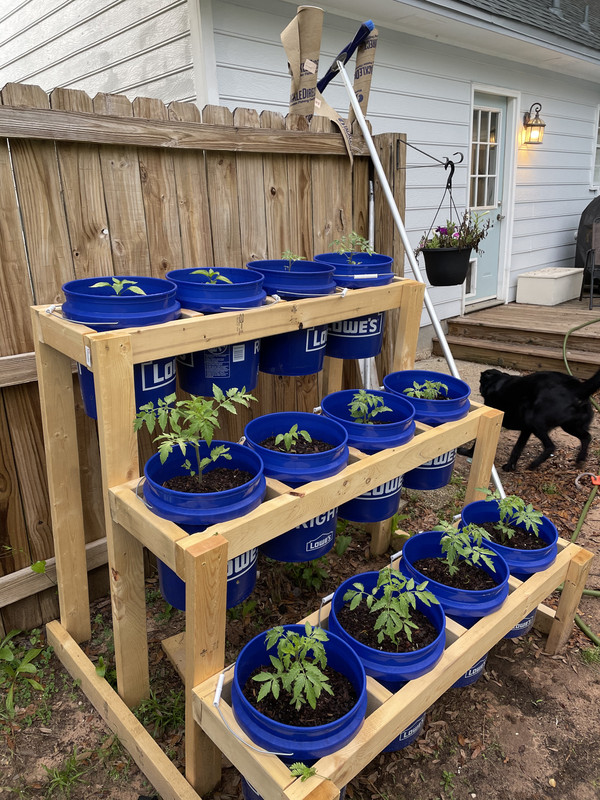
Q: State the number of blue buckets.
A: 12